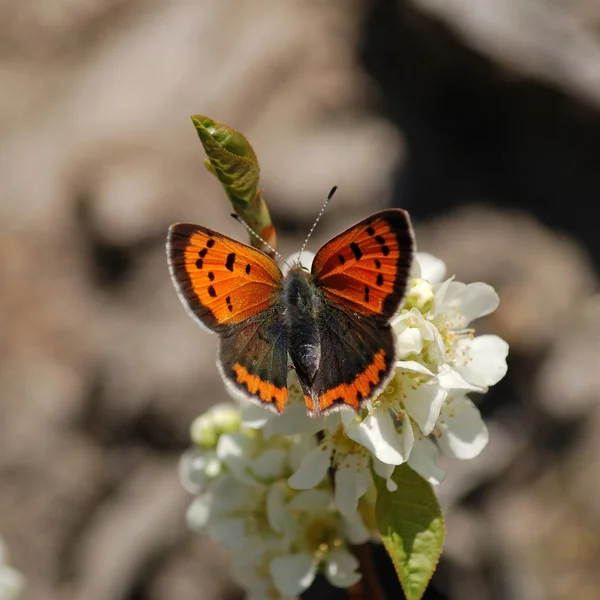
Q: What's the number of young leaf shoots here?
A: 1